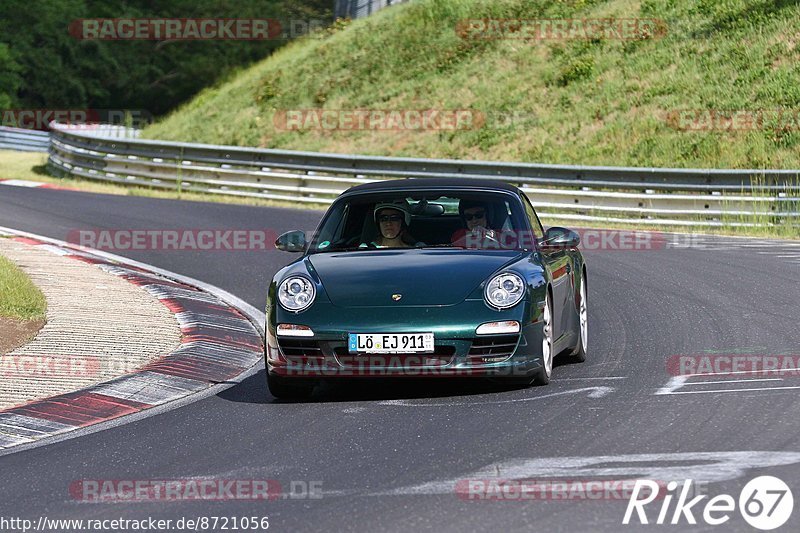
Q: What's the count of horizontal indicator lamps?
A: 2